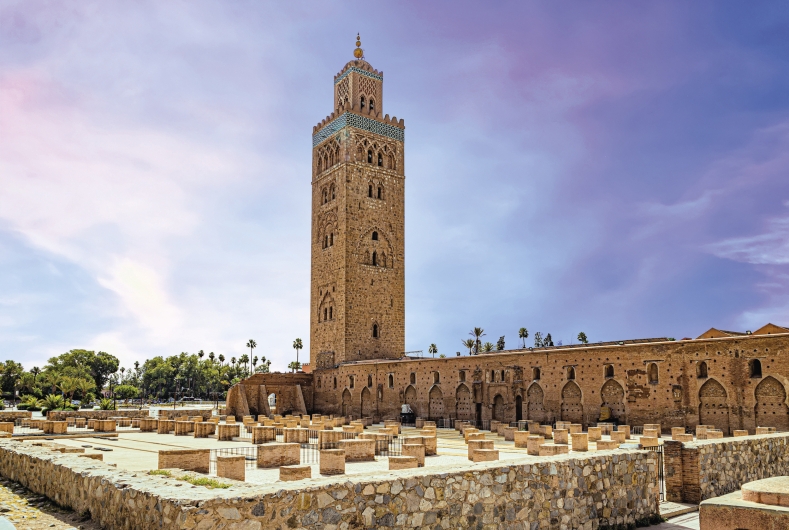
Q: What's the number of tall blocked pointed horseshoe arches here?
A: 10